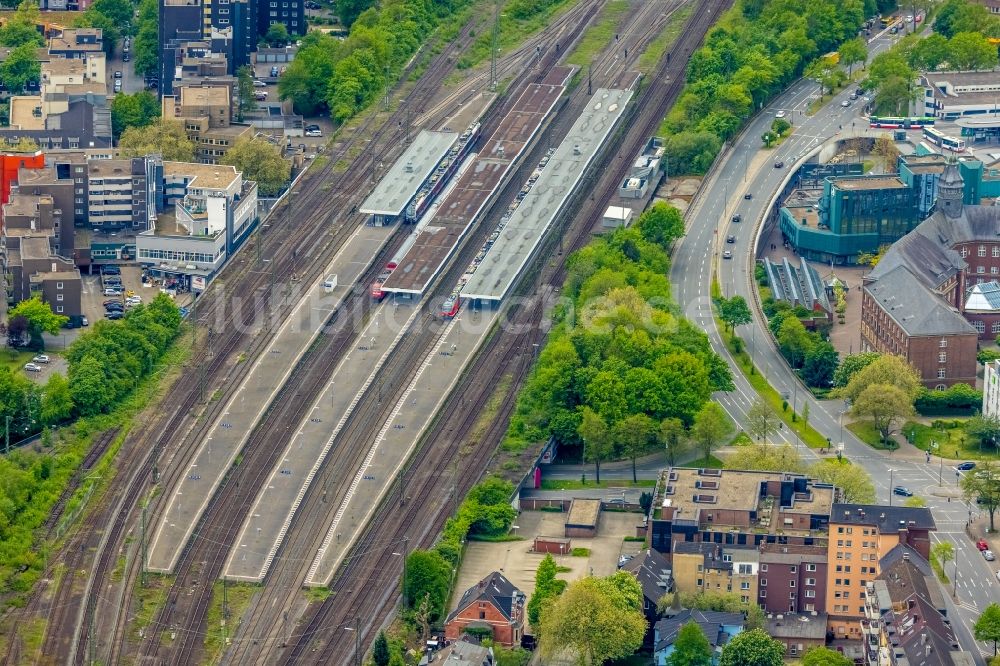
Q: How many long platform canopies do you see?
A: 3